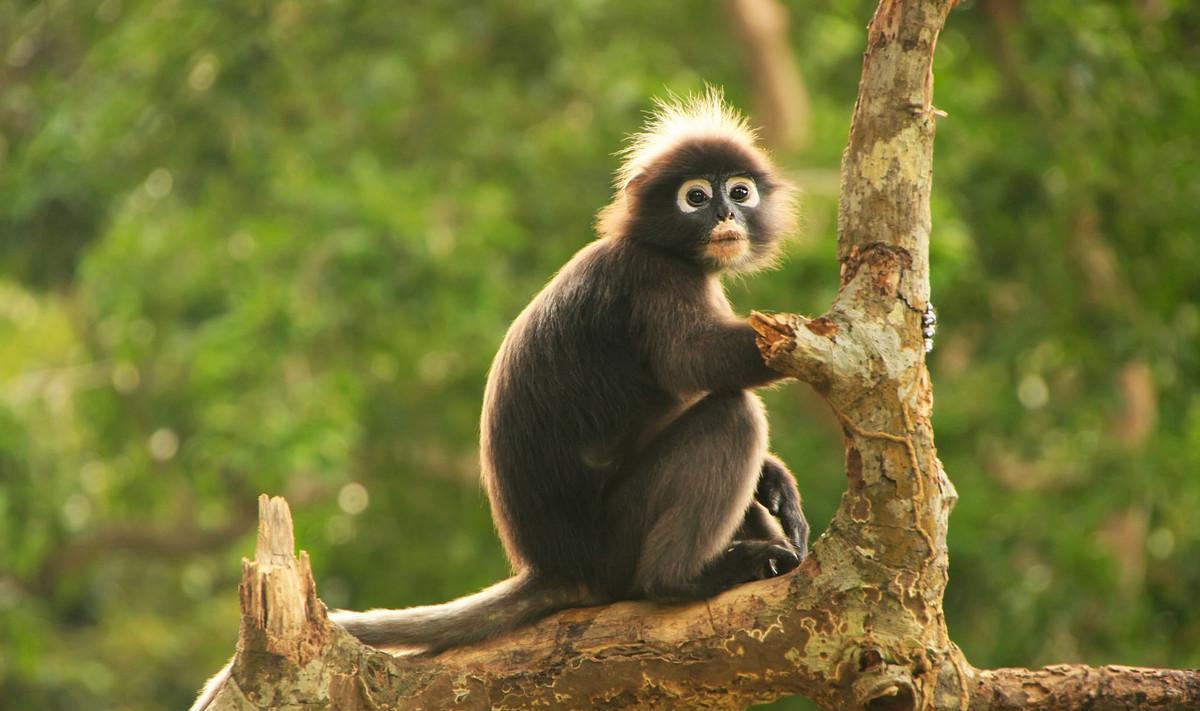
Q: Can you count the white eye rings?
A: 2